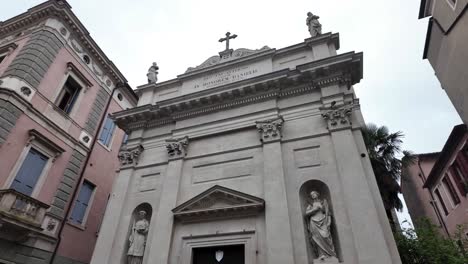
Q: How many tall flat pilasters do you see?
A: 4